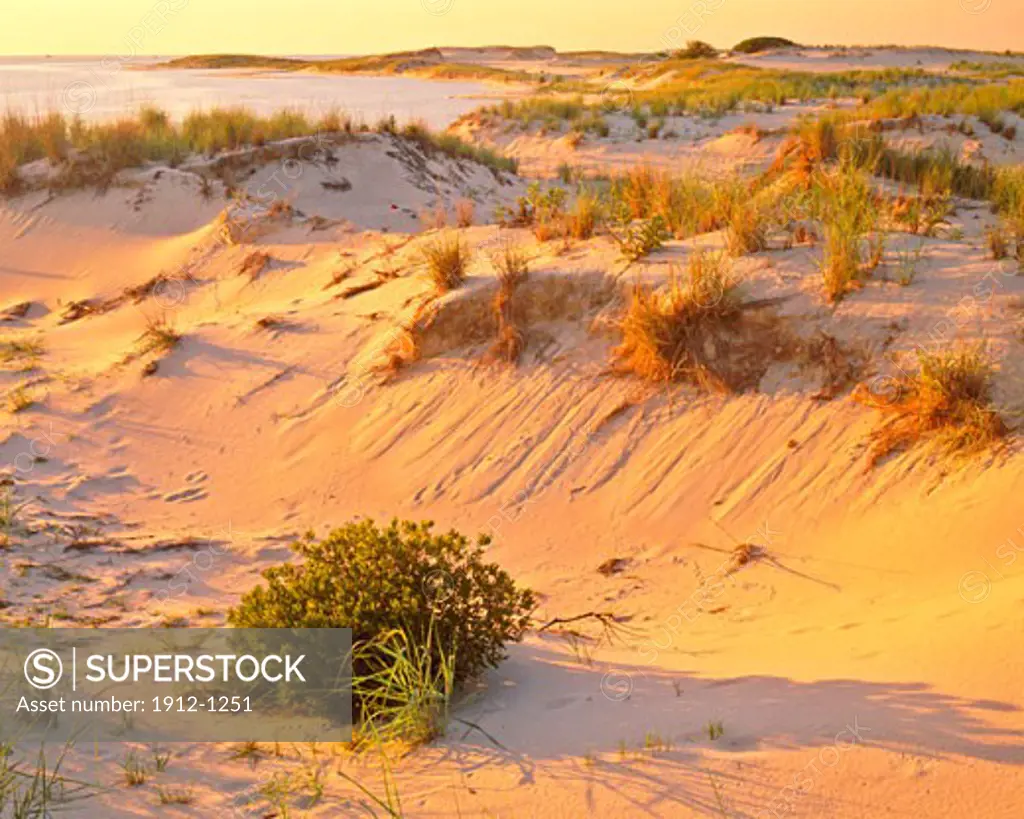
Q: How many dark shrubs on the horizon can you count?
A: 2